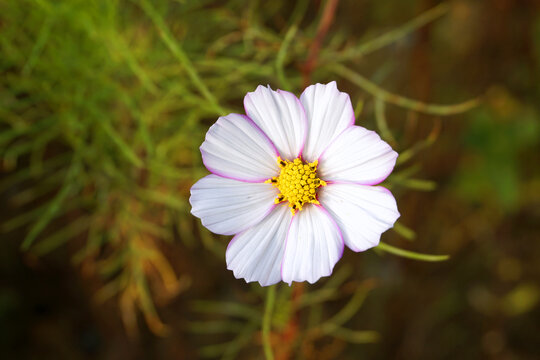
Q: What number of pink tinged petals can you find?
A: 8